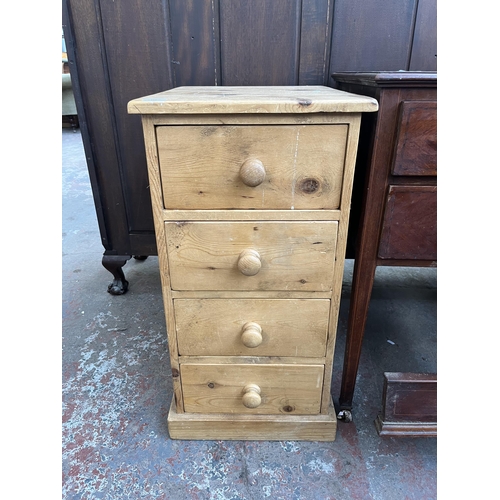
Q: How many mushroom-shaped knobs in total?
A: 4